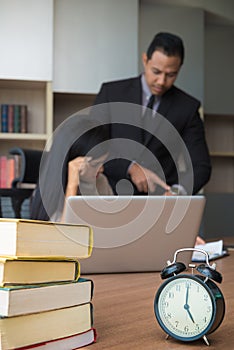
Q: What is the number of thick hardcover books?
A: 5